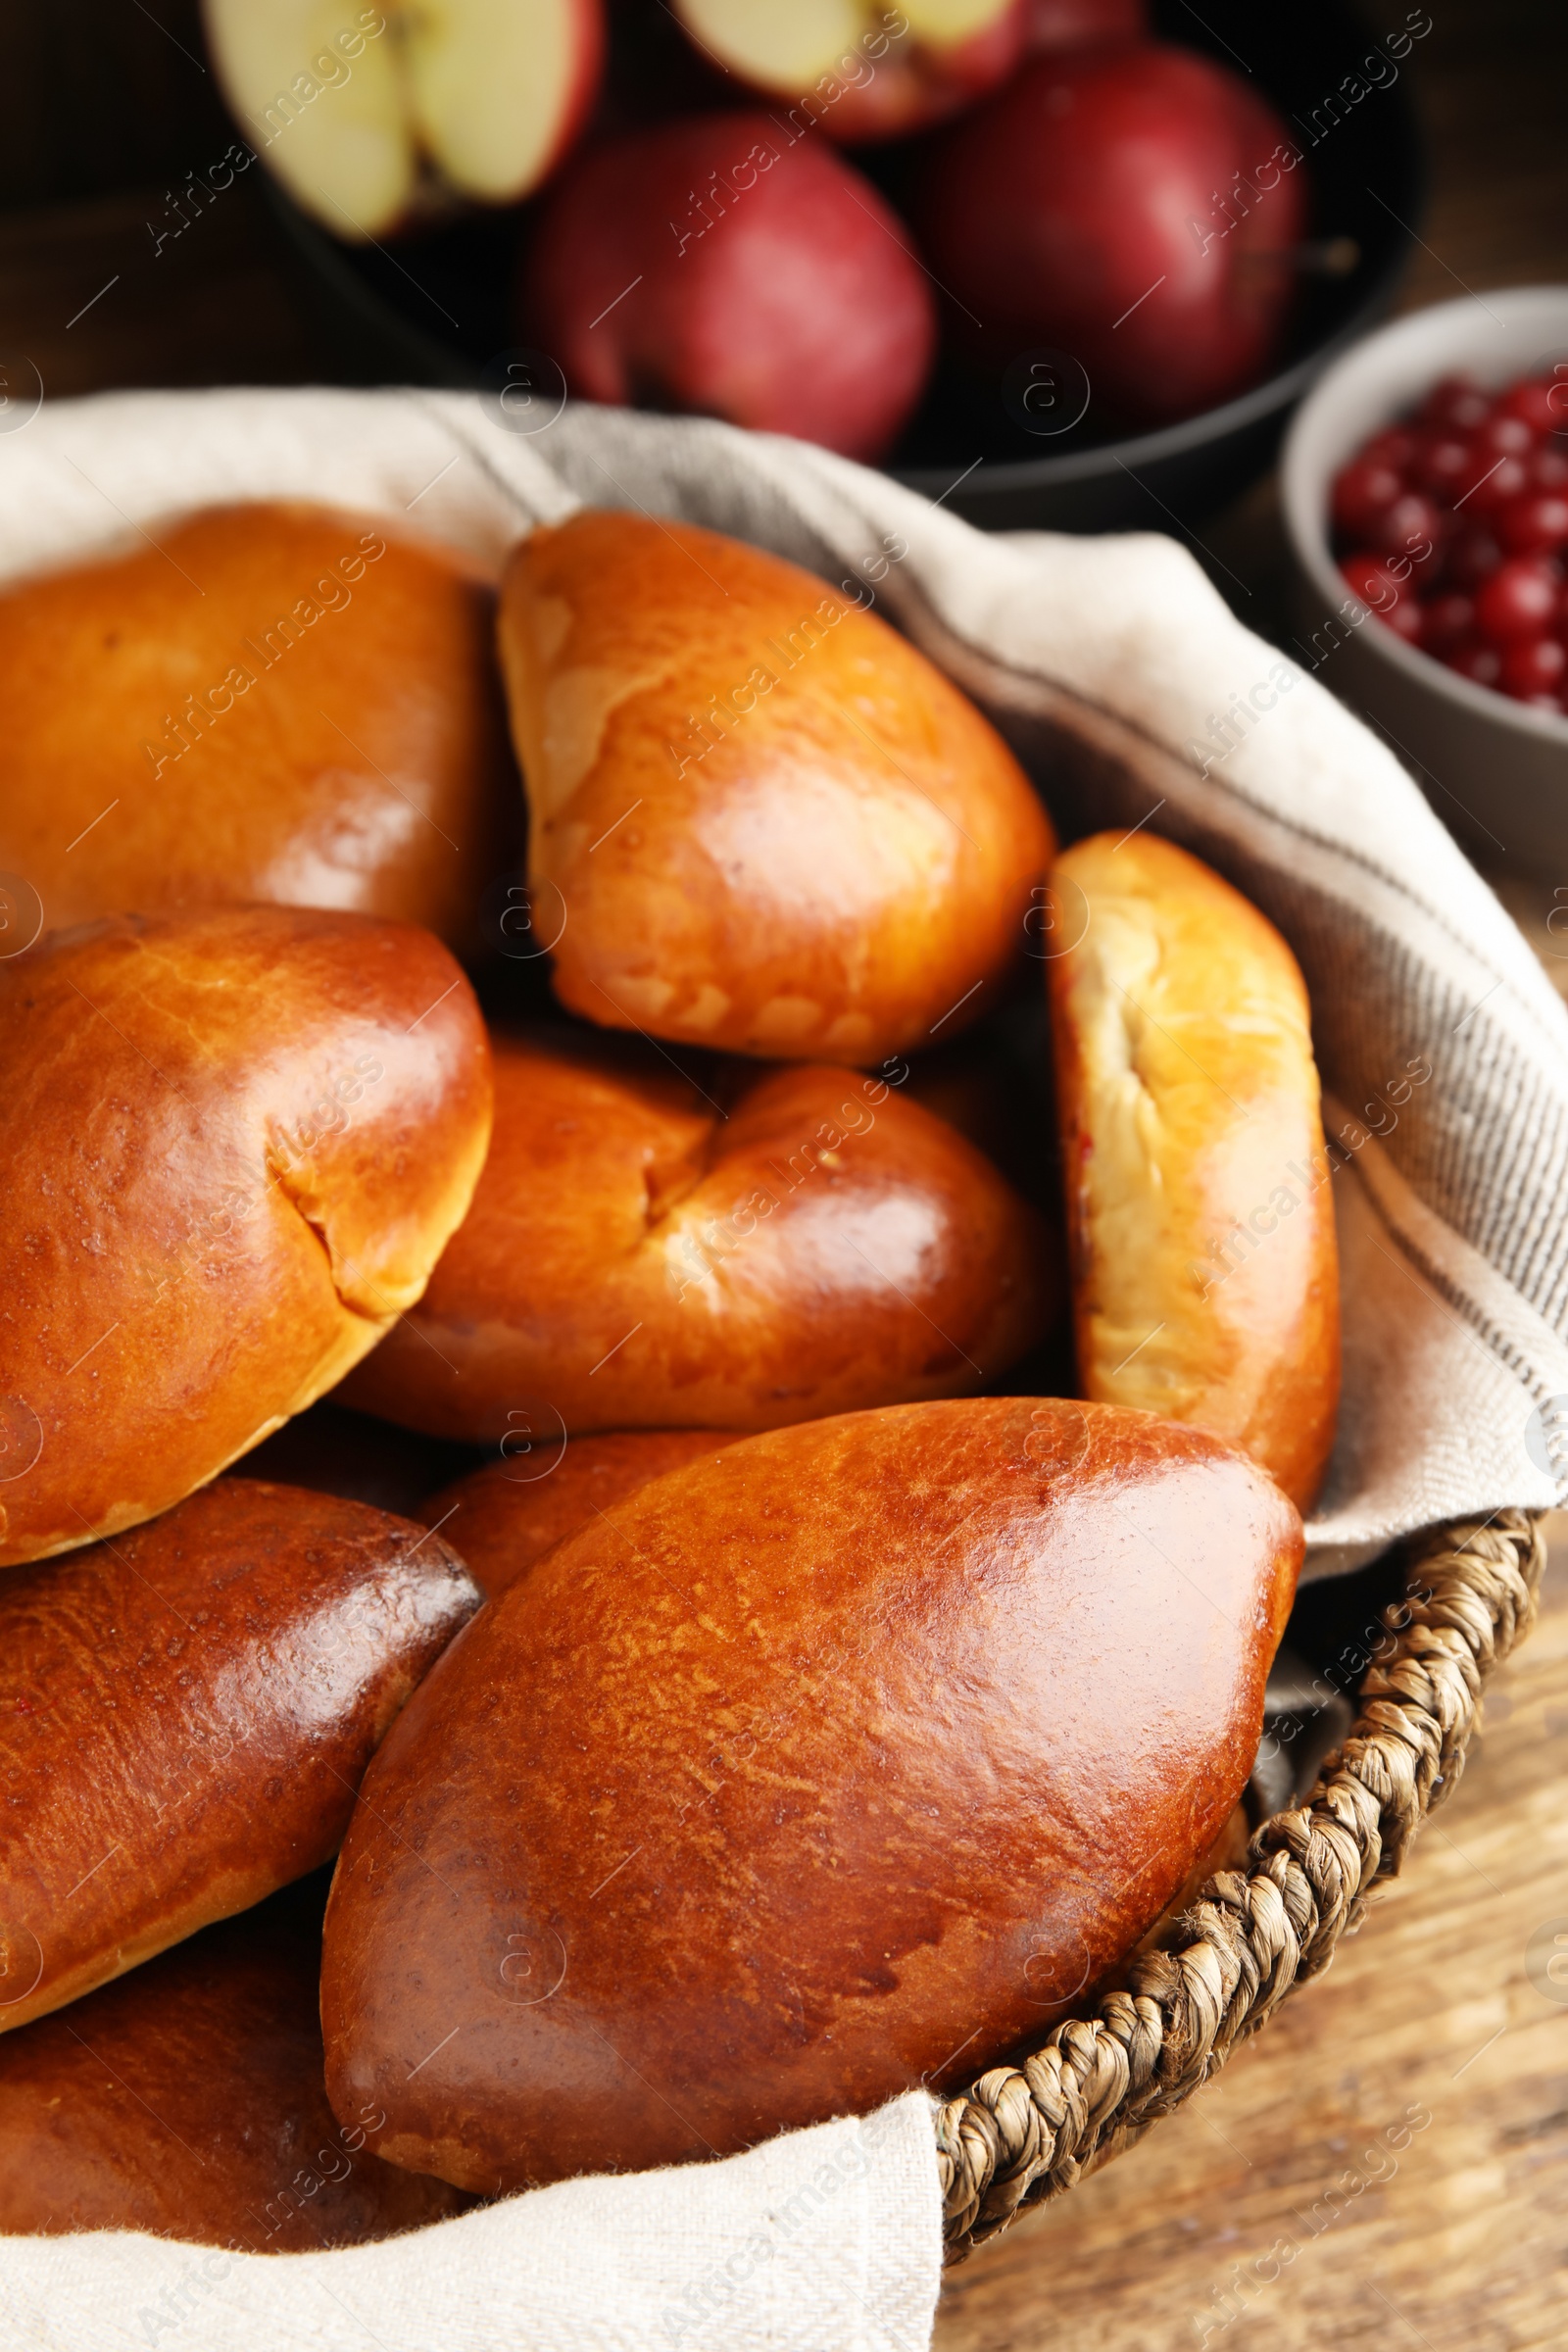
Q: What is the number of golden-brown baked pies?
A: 9